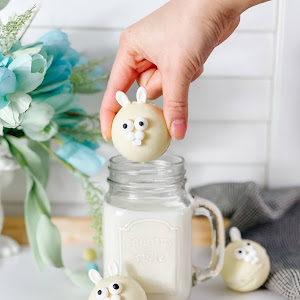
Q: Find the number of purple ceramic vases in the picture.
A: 0